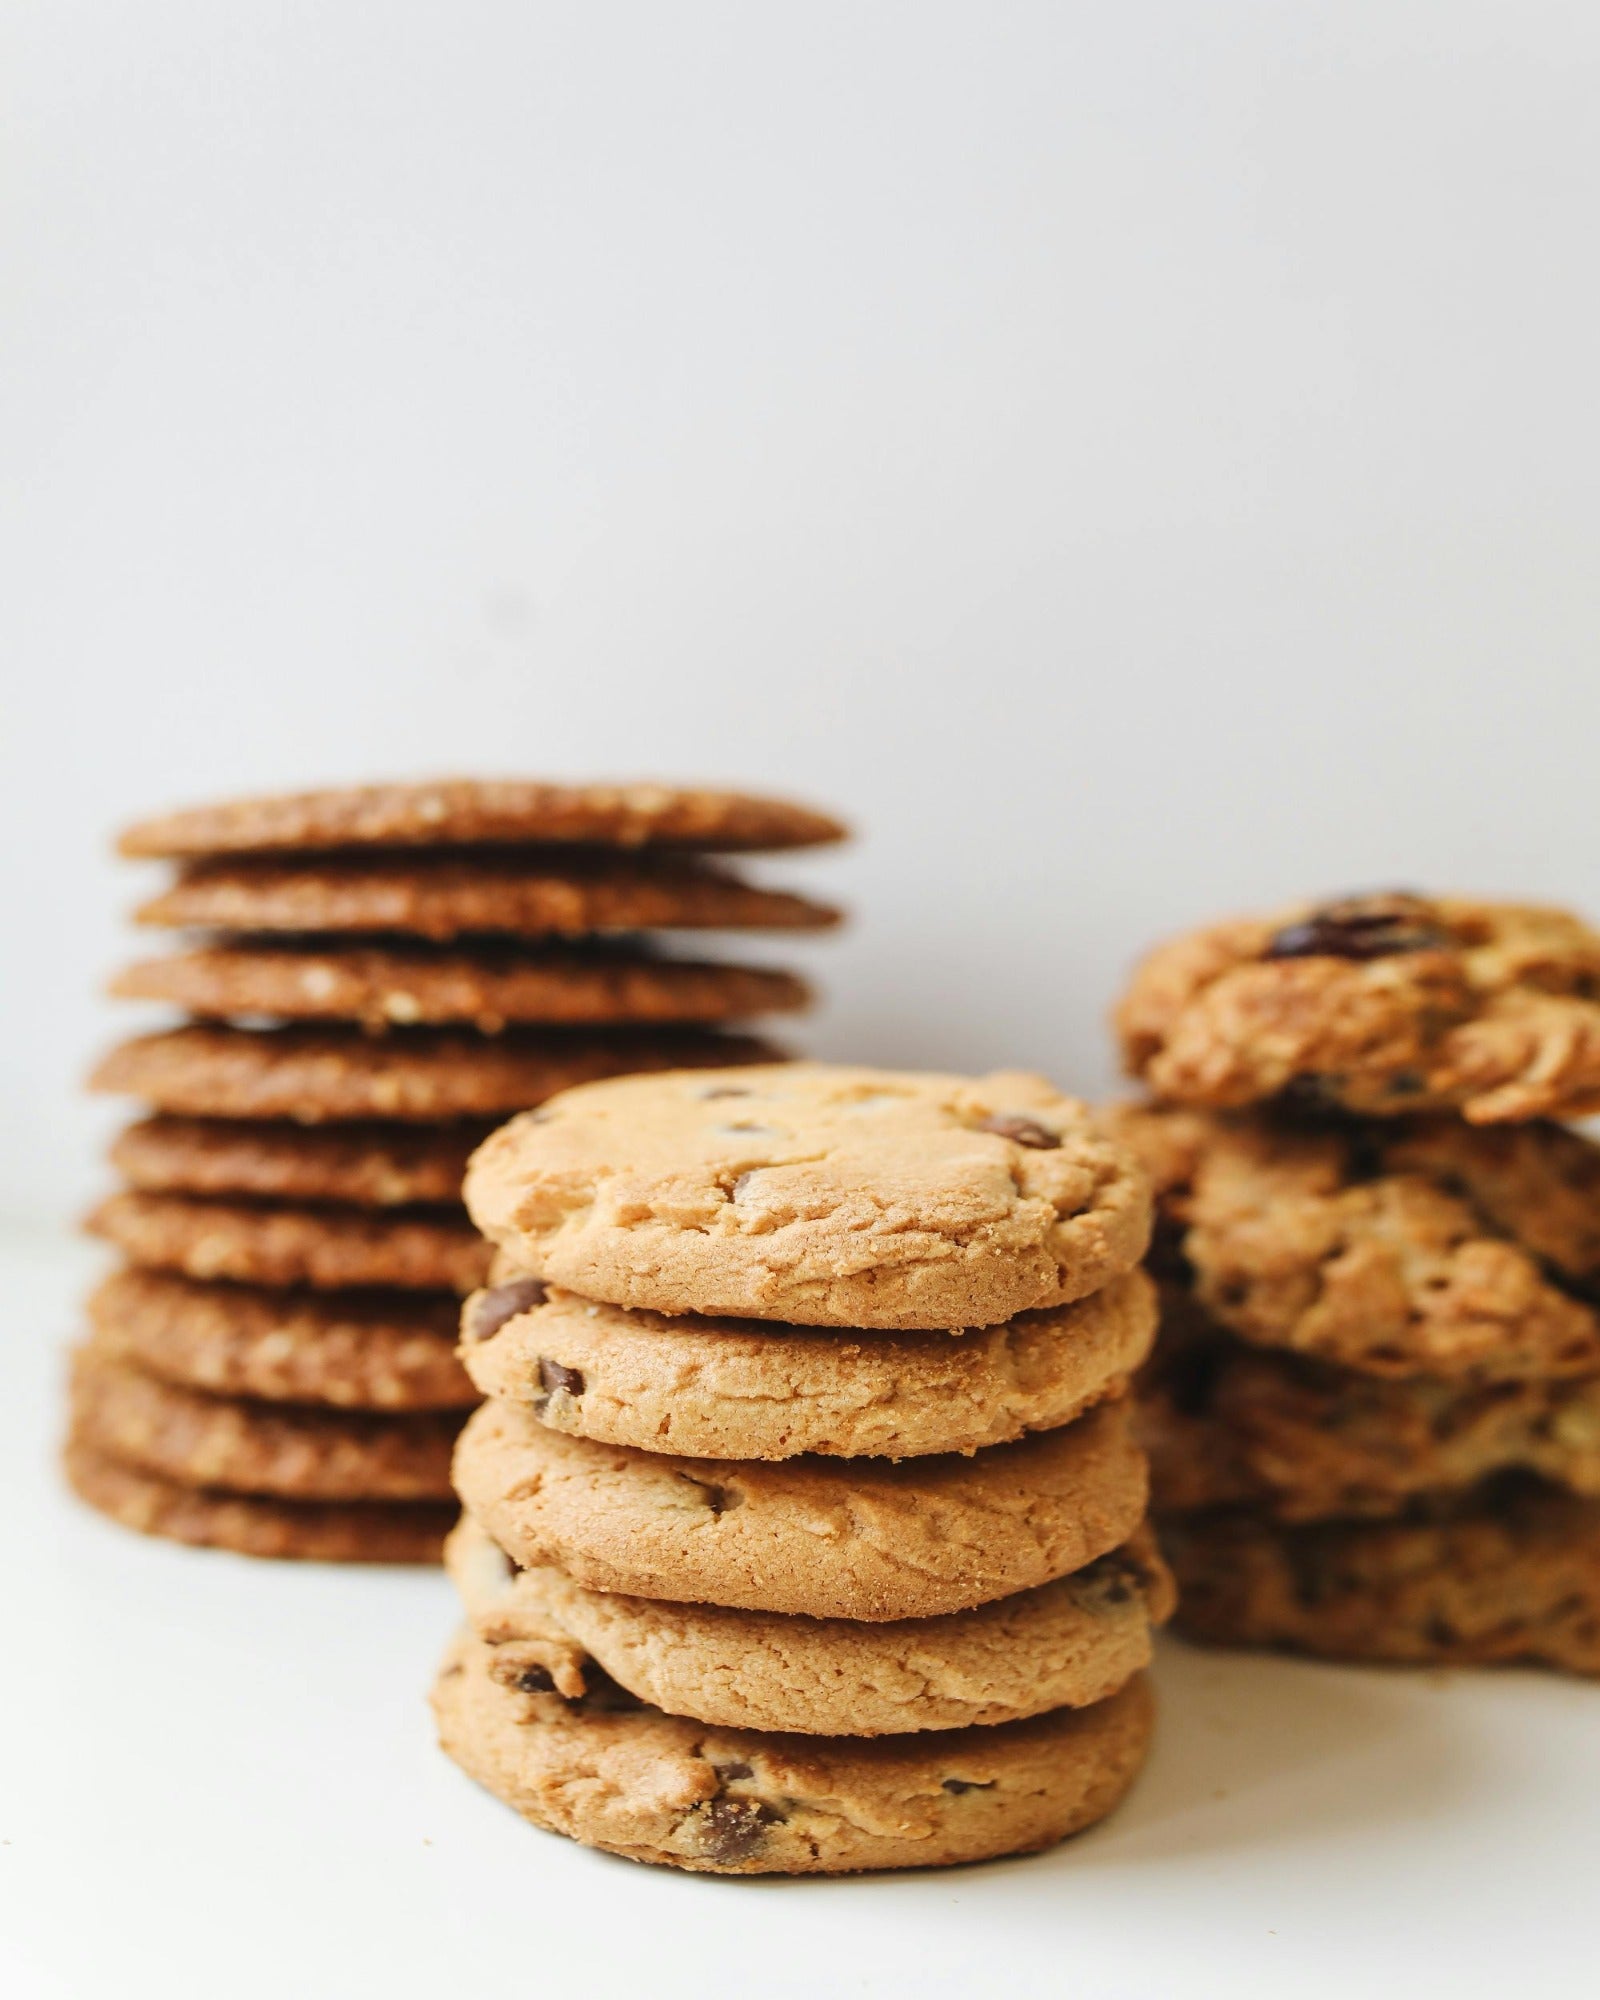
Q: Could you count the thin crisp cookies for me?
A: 9